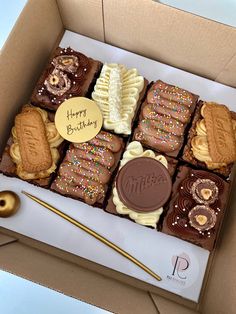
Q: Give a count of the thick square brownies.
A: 8